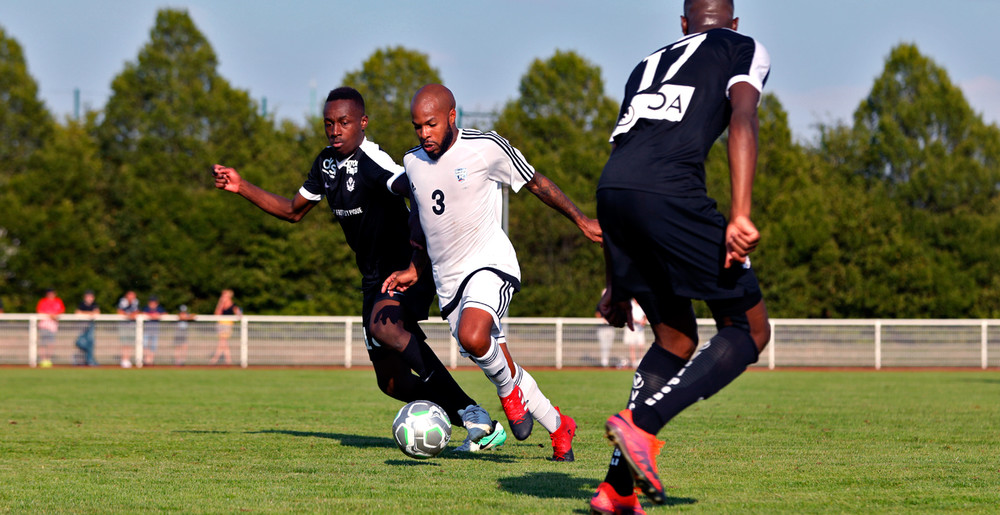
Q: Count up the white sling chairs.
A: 0